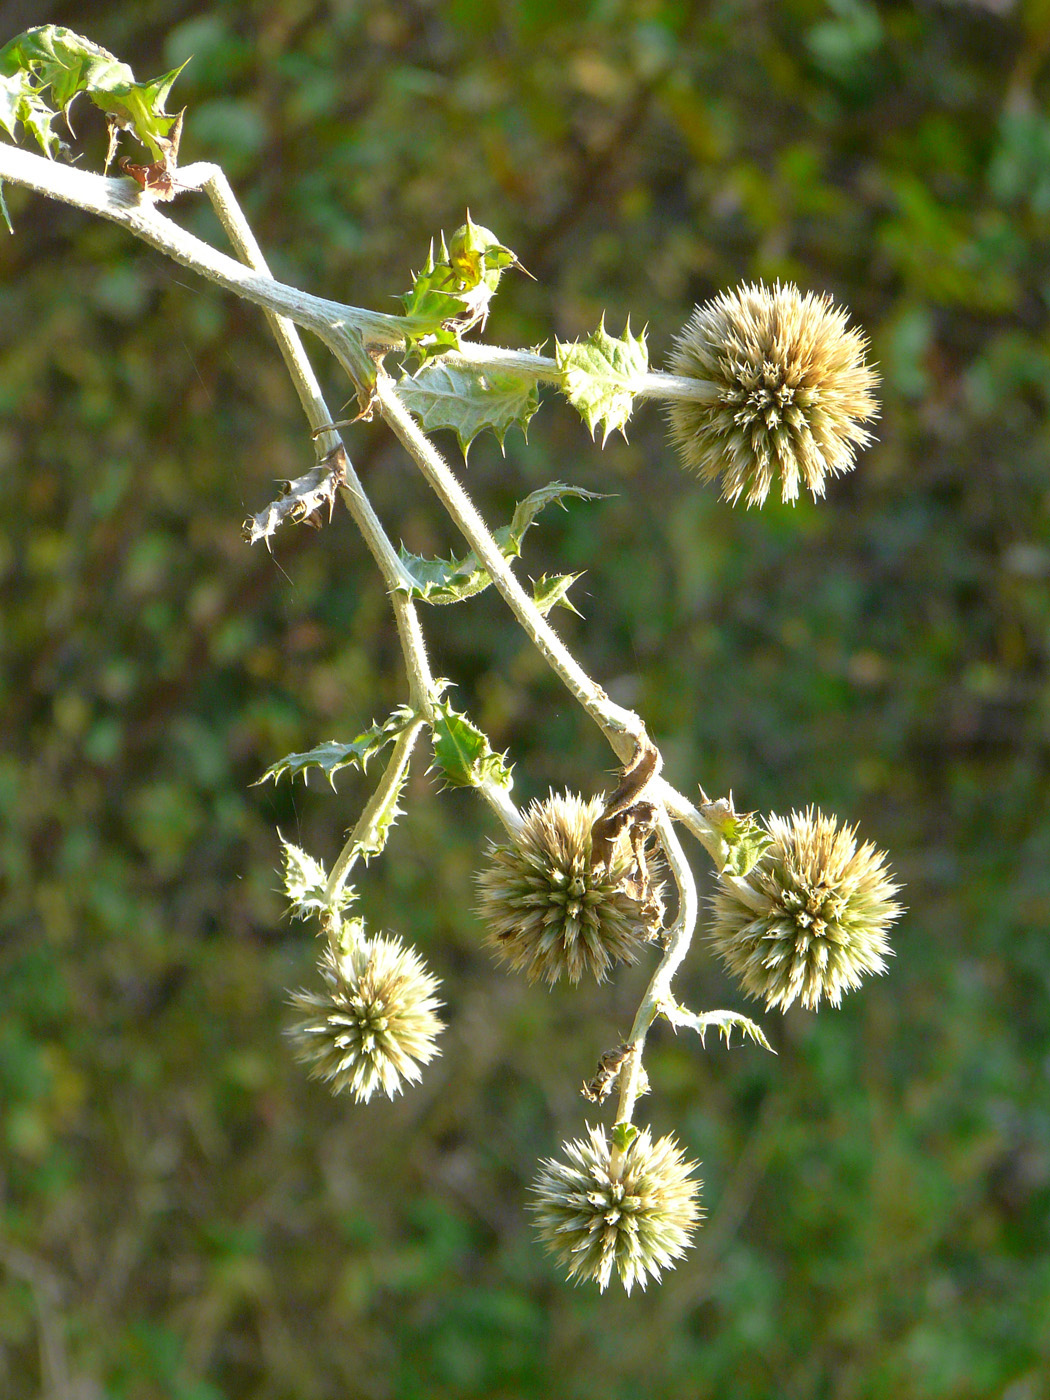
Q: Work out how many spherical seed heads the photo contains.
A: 5